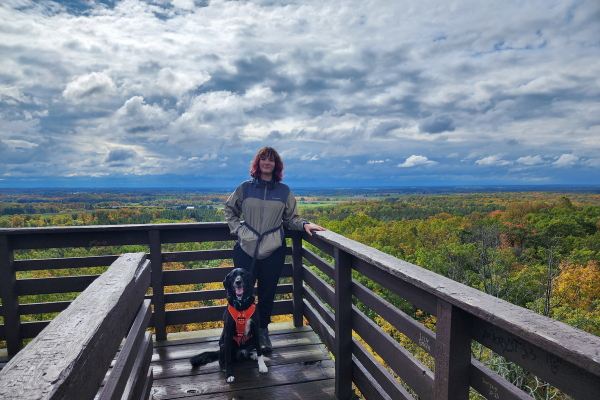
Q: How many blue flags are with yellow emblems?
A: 0